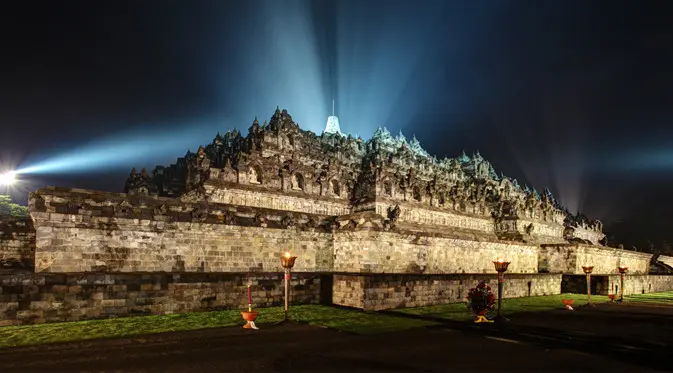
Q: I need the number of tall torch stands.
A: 4